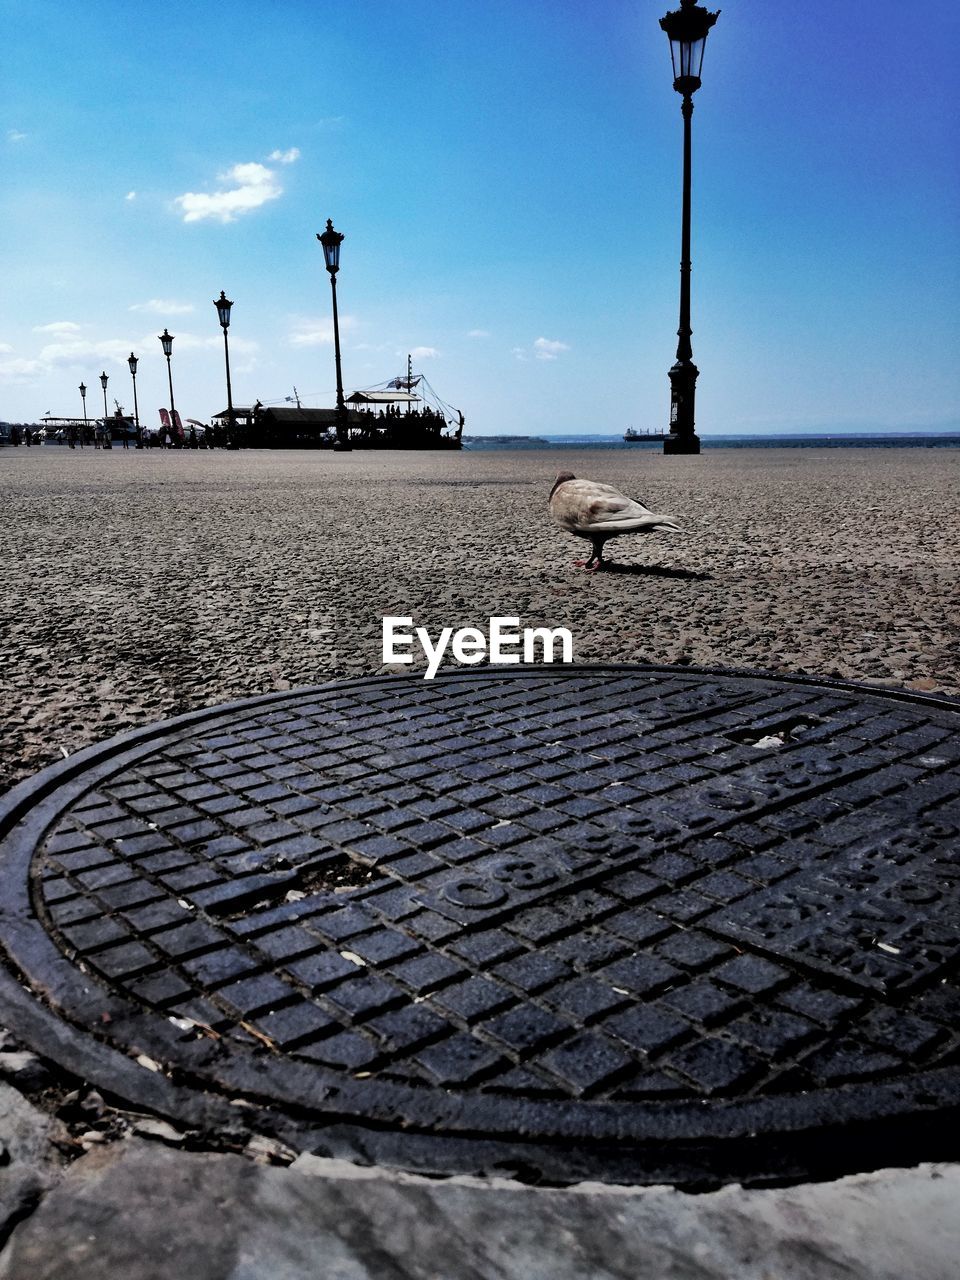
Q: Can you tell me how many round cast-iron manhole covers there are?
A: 1